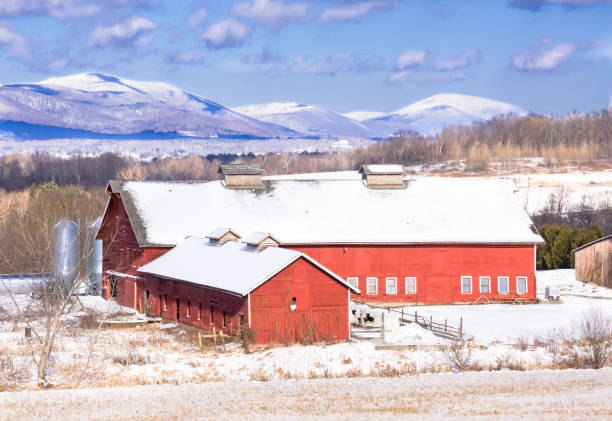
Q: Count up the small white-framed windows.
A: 8